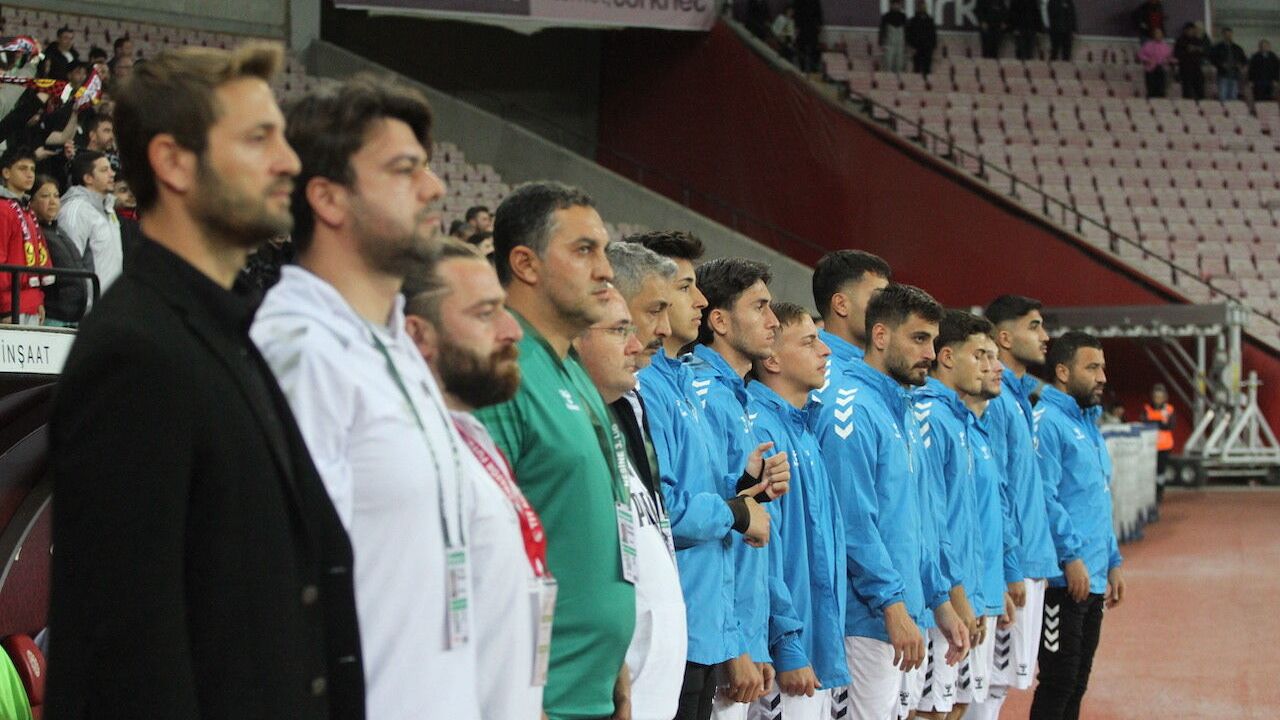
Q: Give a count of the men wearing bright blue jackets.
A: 10